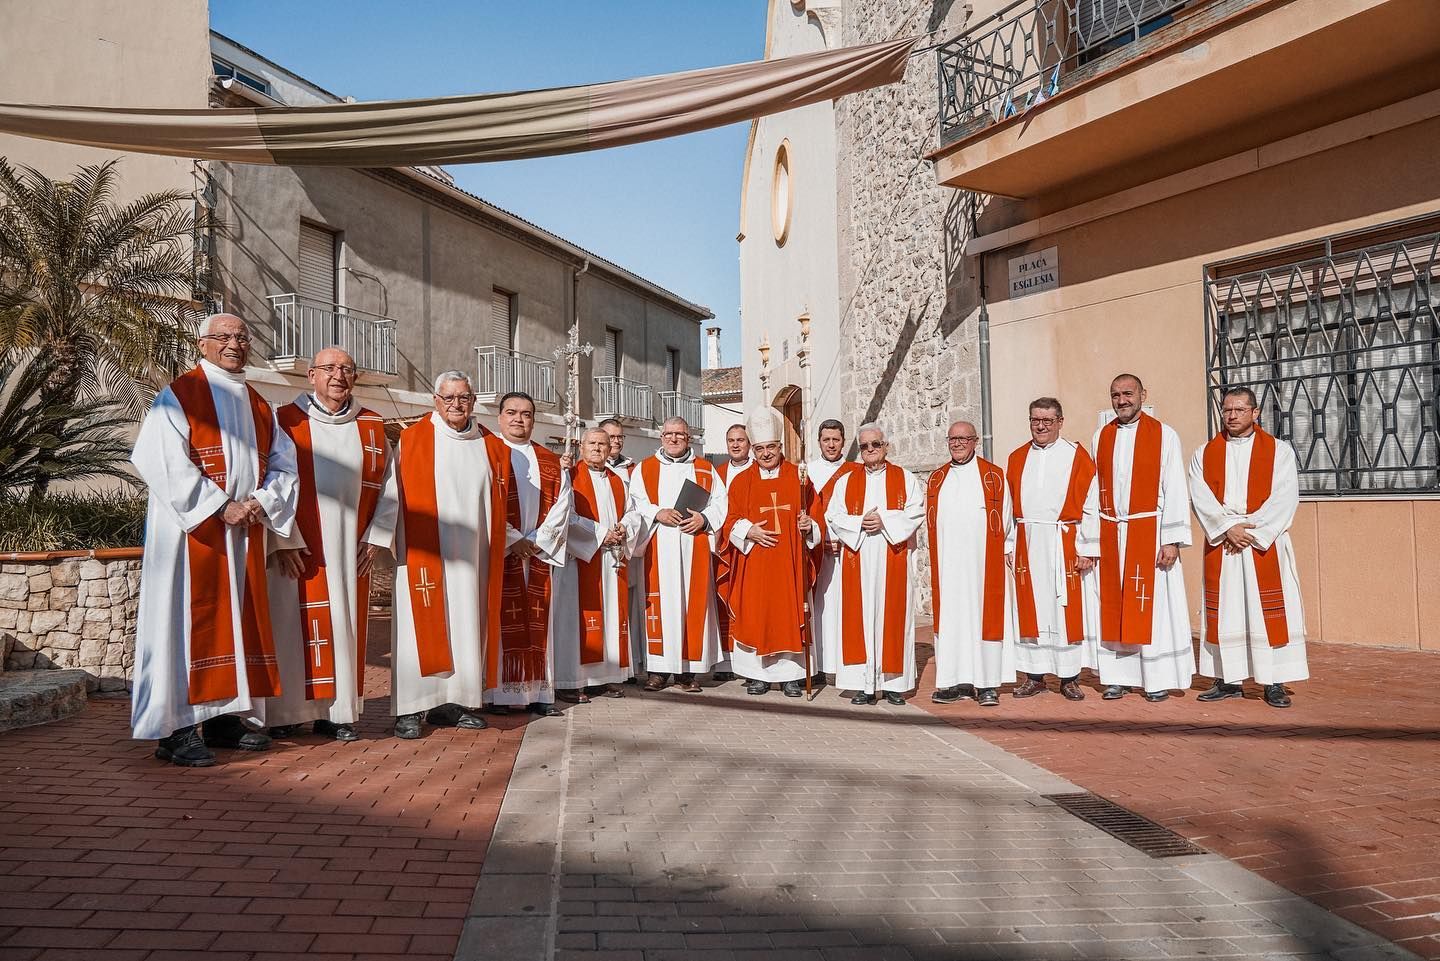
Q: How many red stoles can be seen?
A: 14